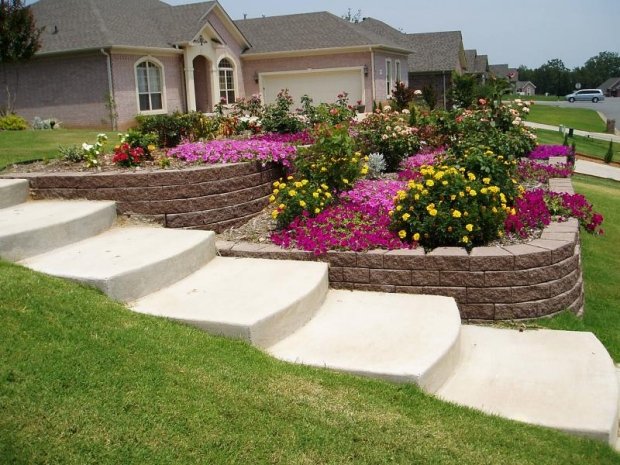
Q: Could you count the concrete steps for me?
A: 6